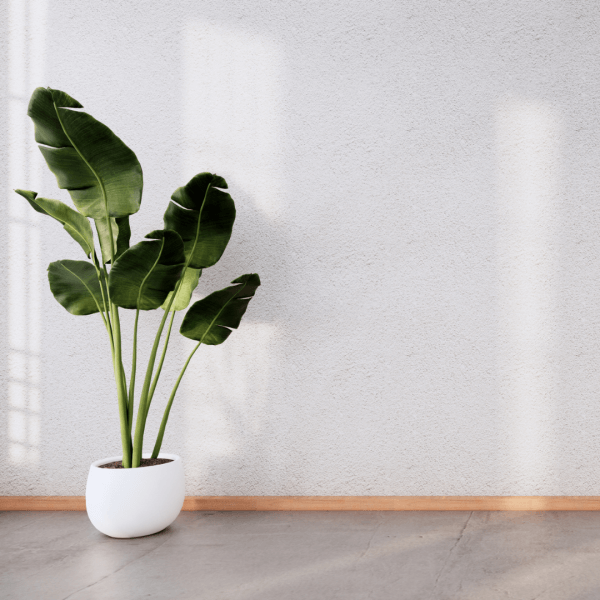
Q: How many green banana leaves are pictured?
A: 8